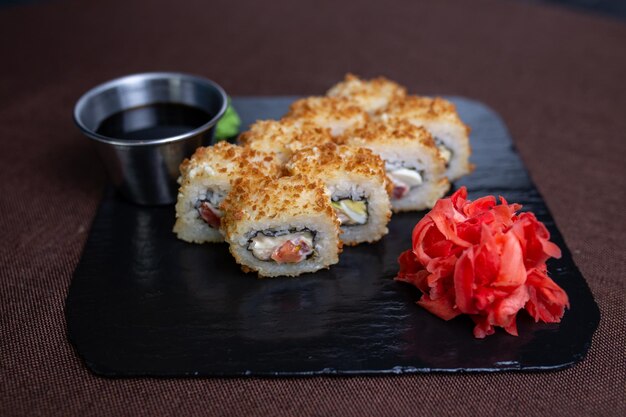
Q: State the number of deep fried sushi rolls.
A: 8